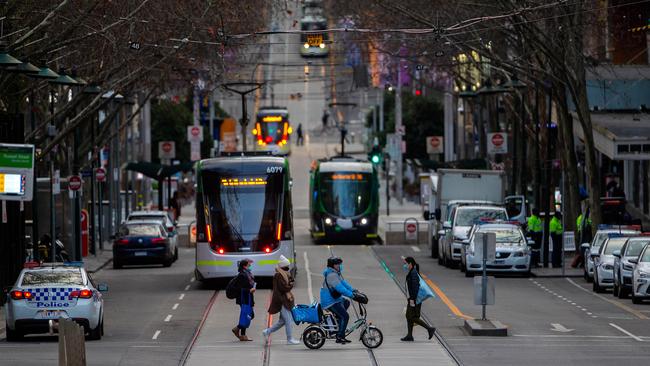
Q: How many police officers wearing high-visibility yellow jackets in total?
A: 3